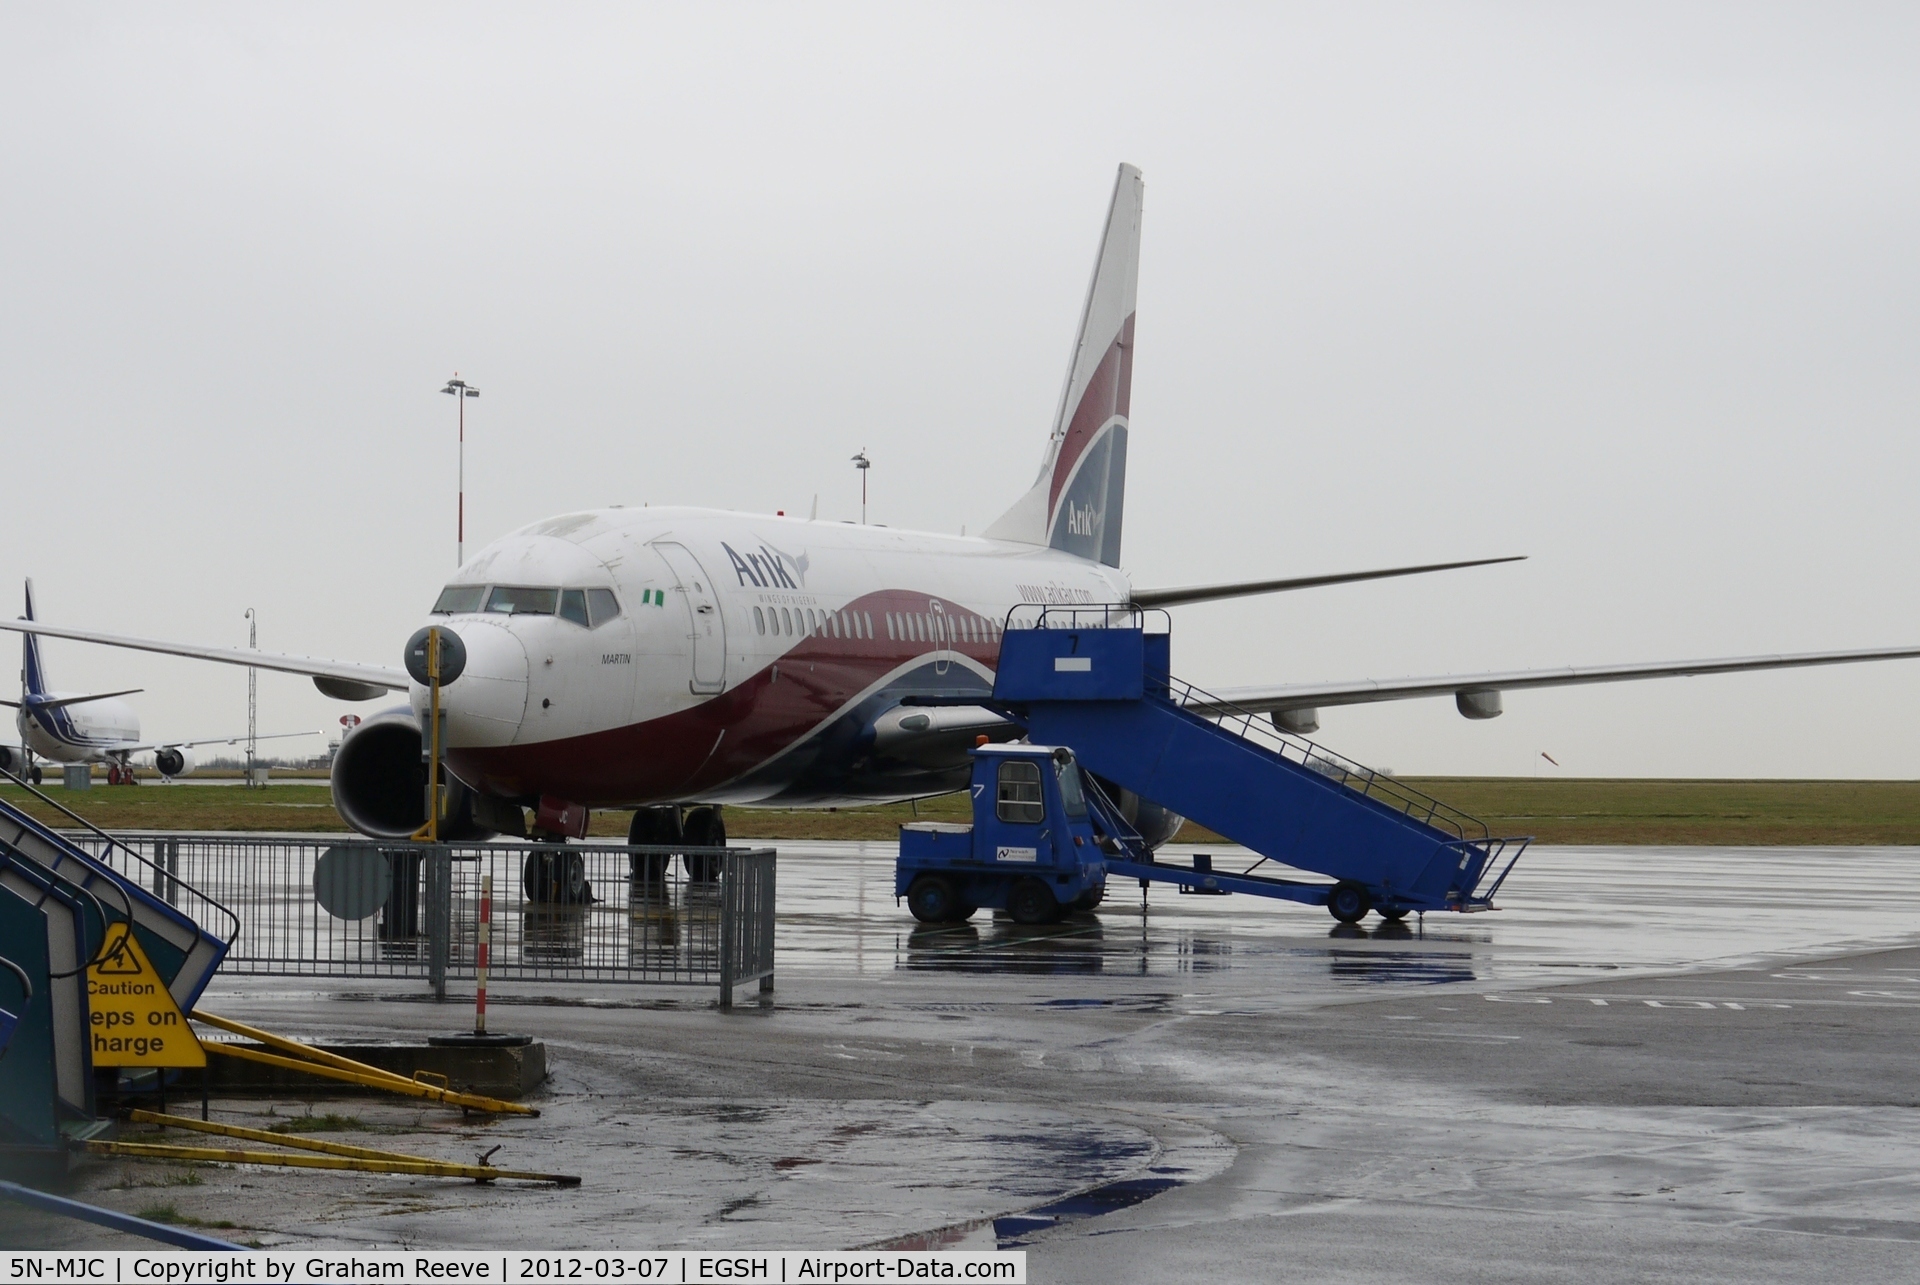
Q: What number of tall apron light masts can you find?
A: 2